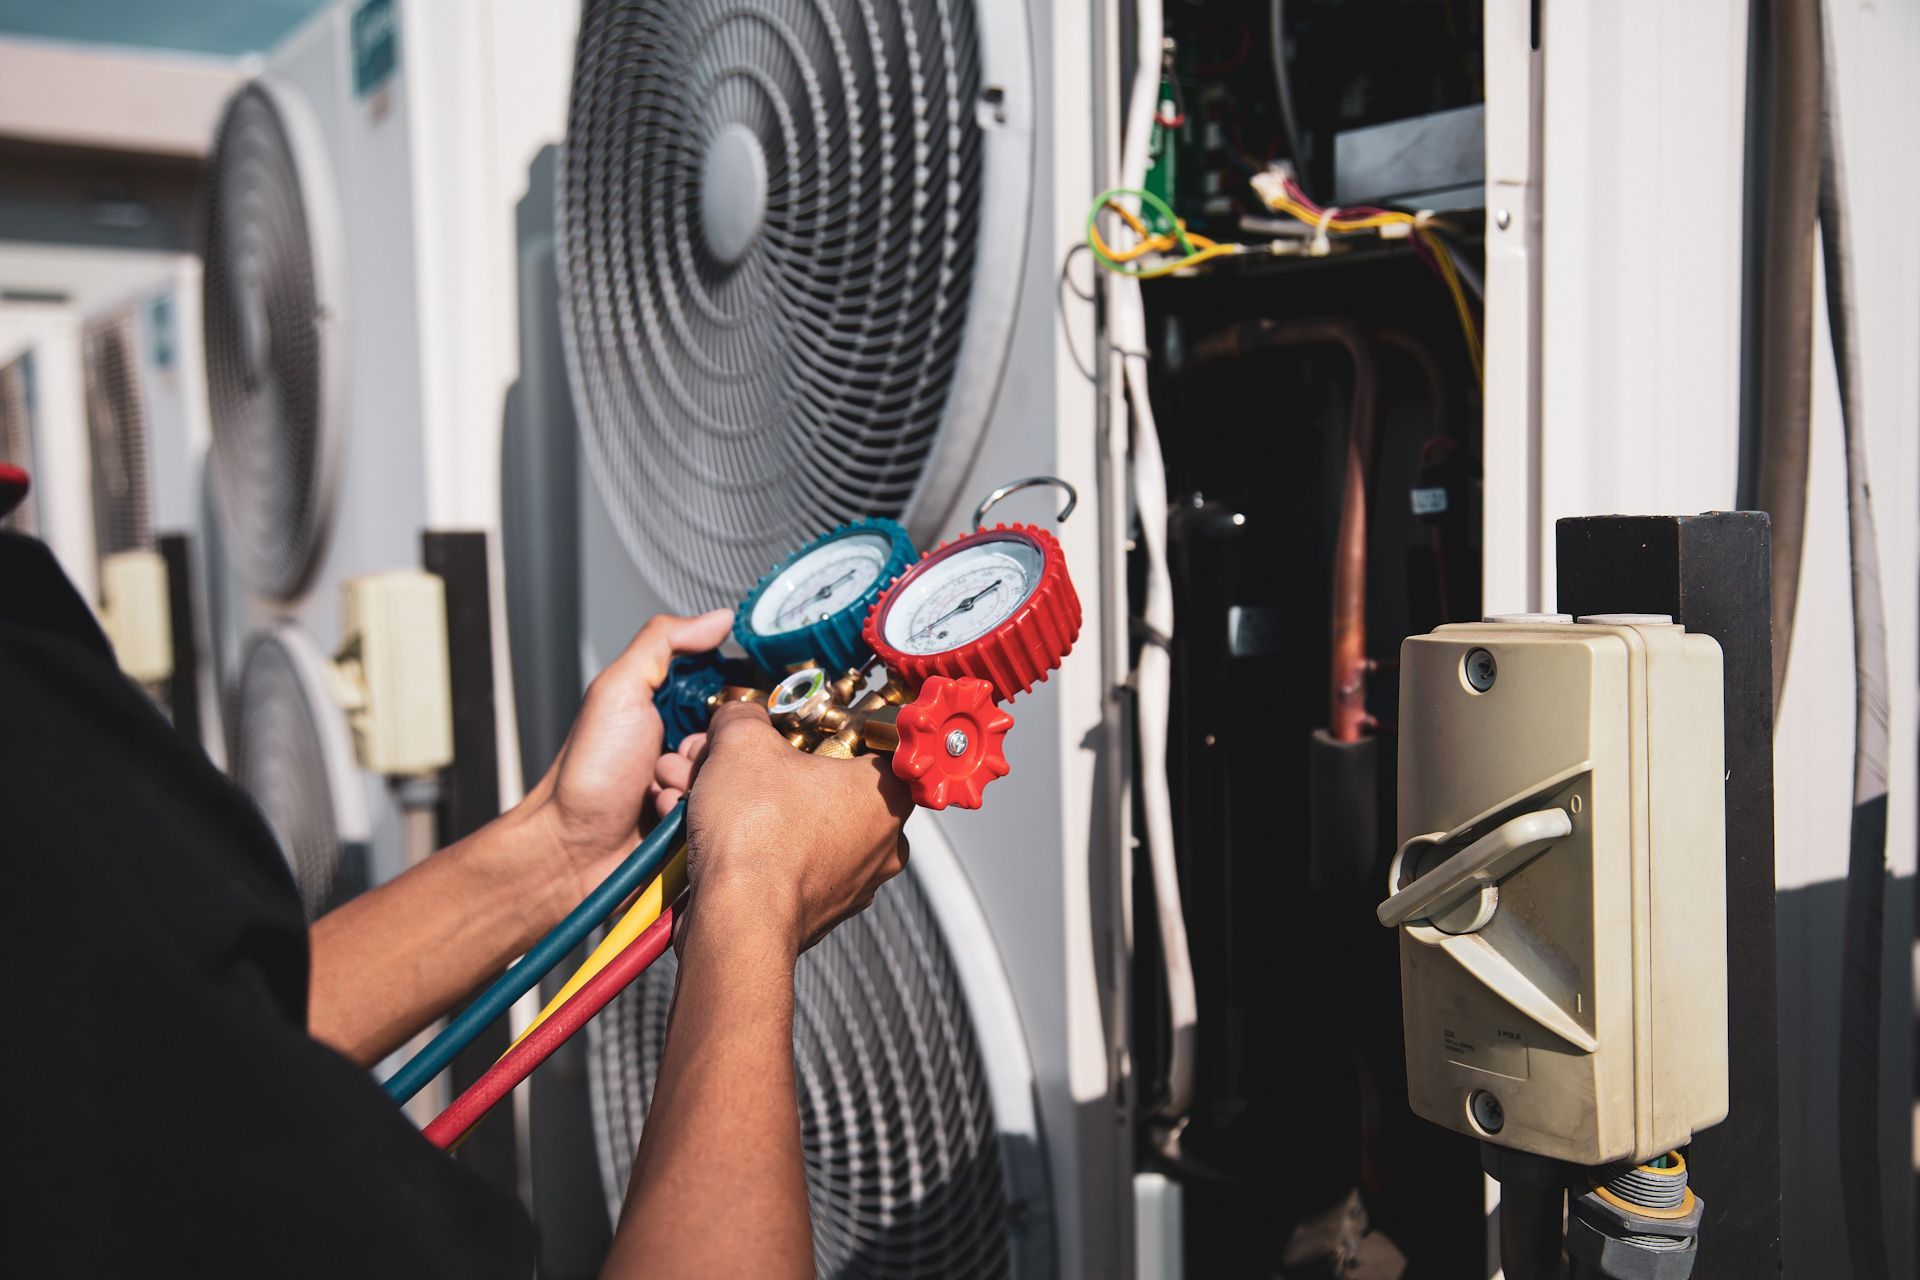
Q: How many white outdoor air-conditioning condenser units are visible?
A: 4